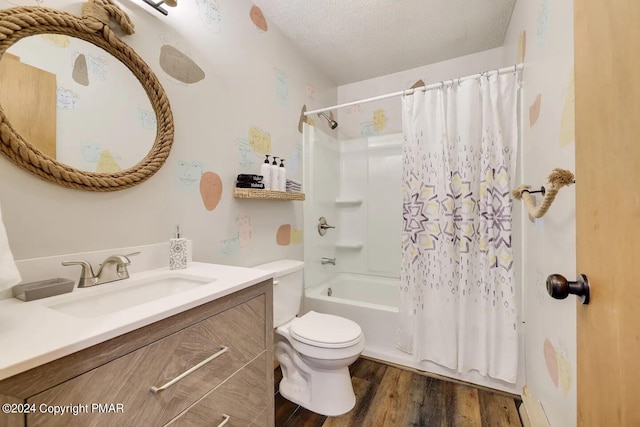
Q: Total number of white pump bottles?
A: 3